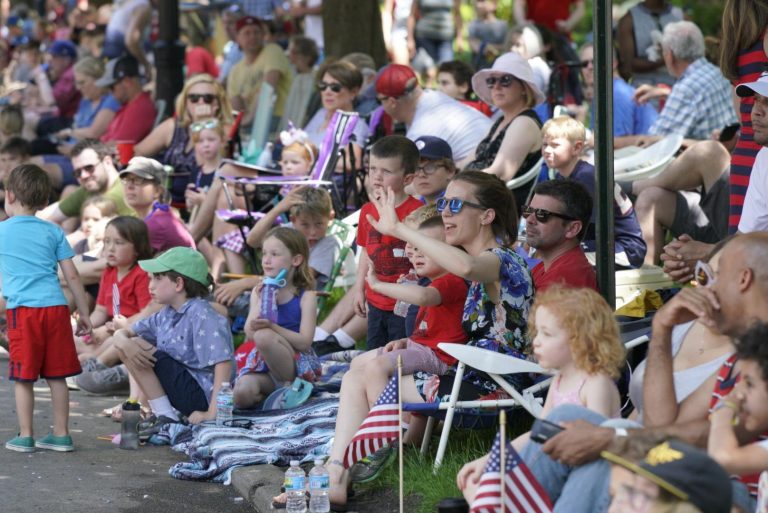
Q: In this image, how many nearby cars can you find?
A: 0